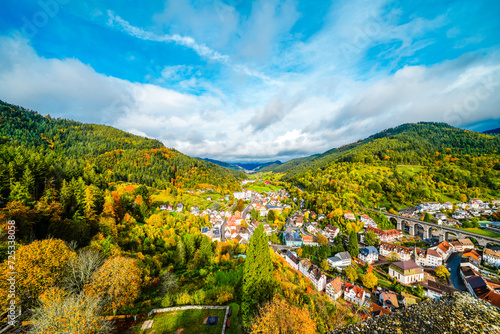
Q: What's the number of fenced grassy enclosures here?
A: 1